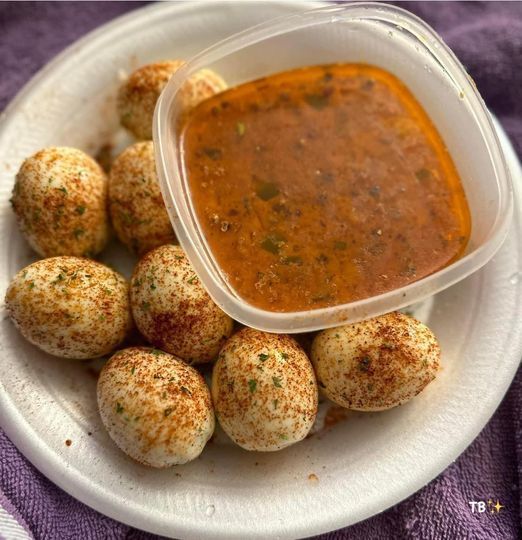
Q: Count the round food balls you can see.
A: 8